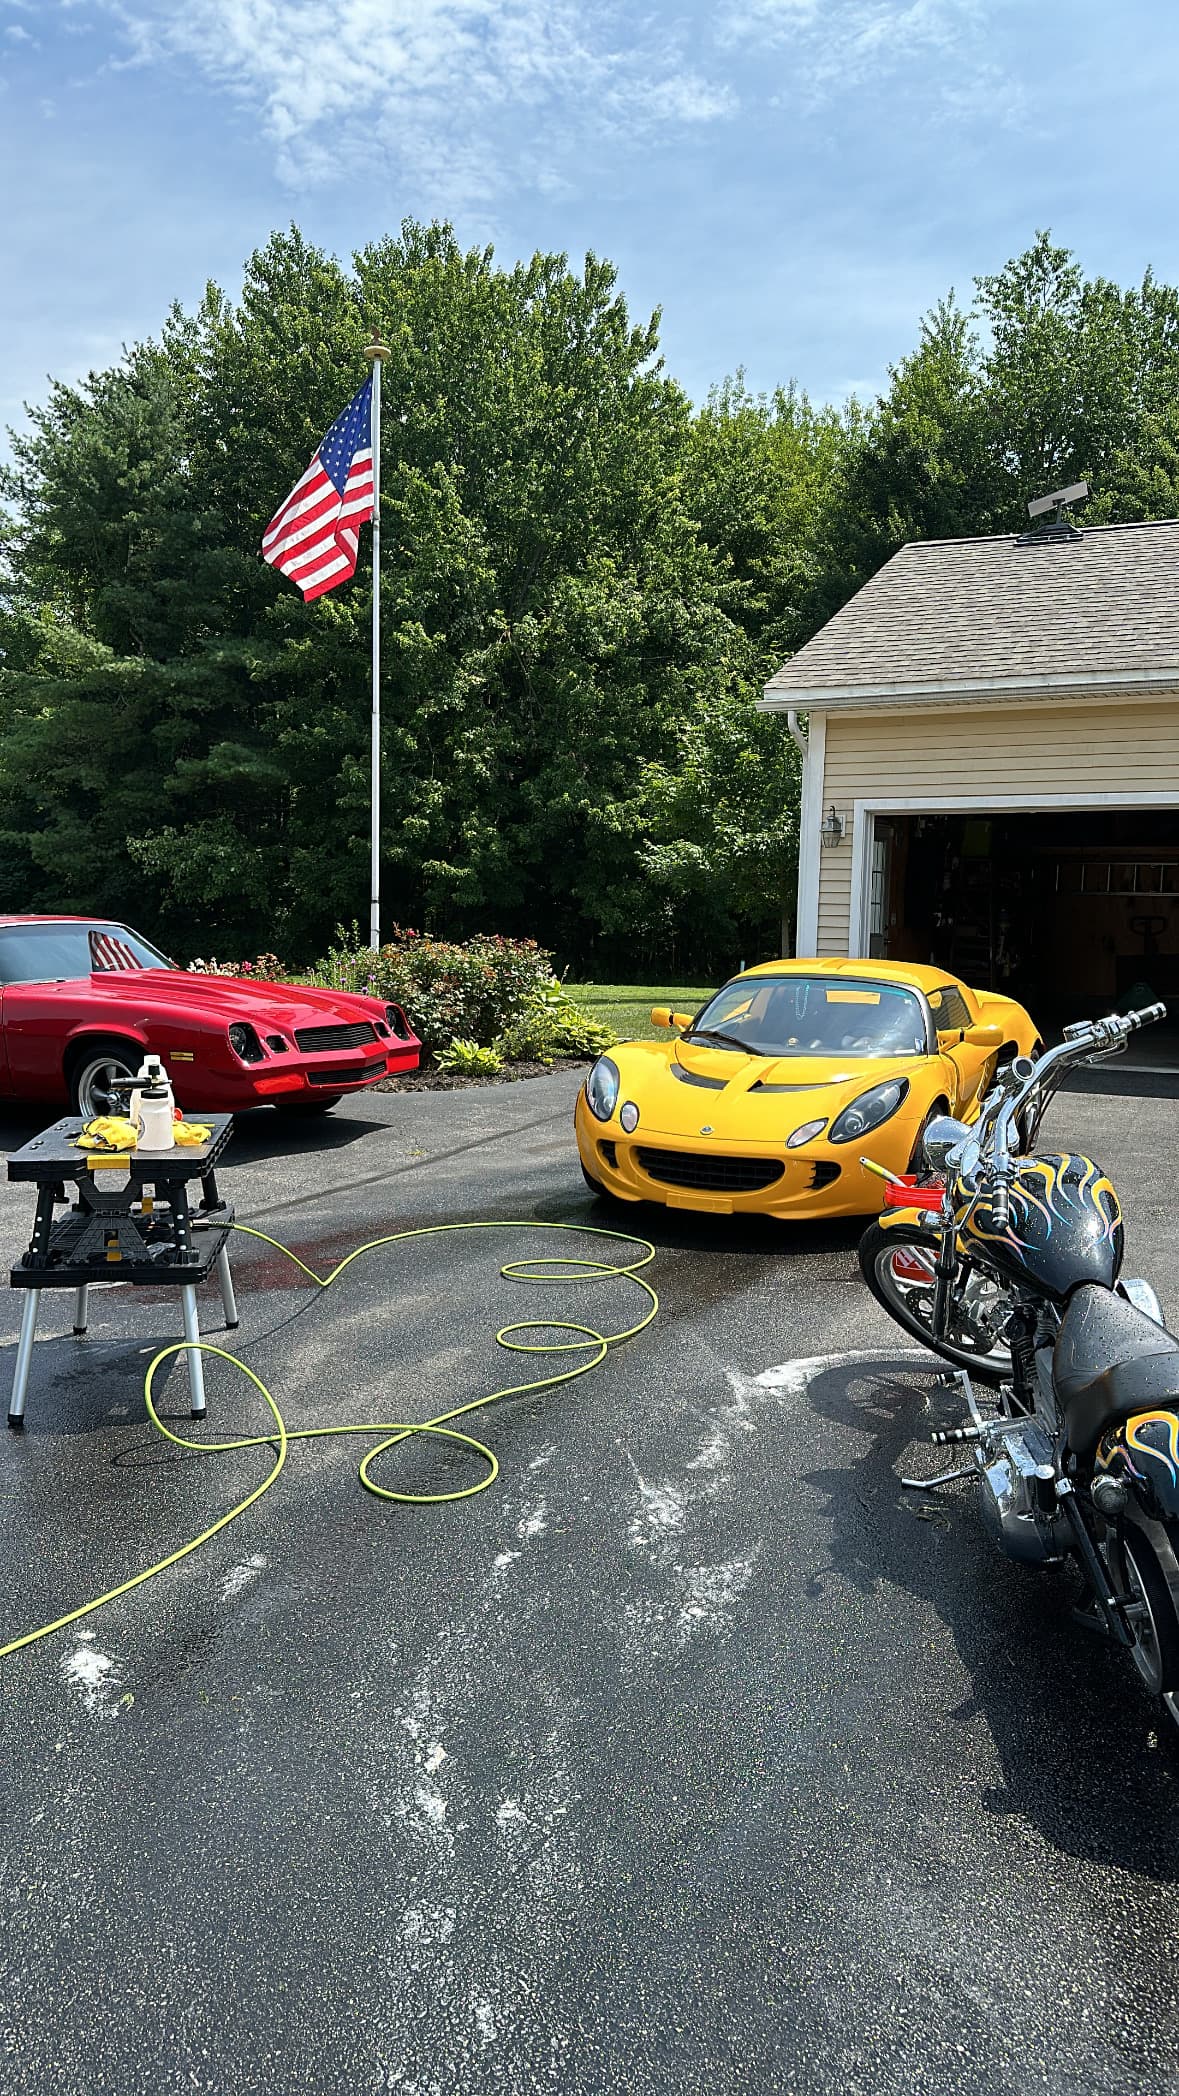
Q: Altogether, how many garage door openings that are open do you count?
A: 1